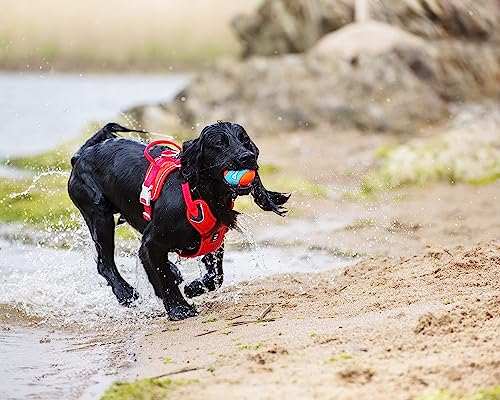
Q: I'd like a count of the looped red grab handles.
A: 1